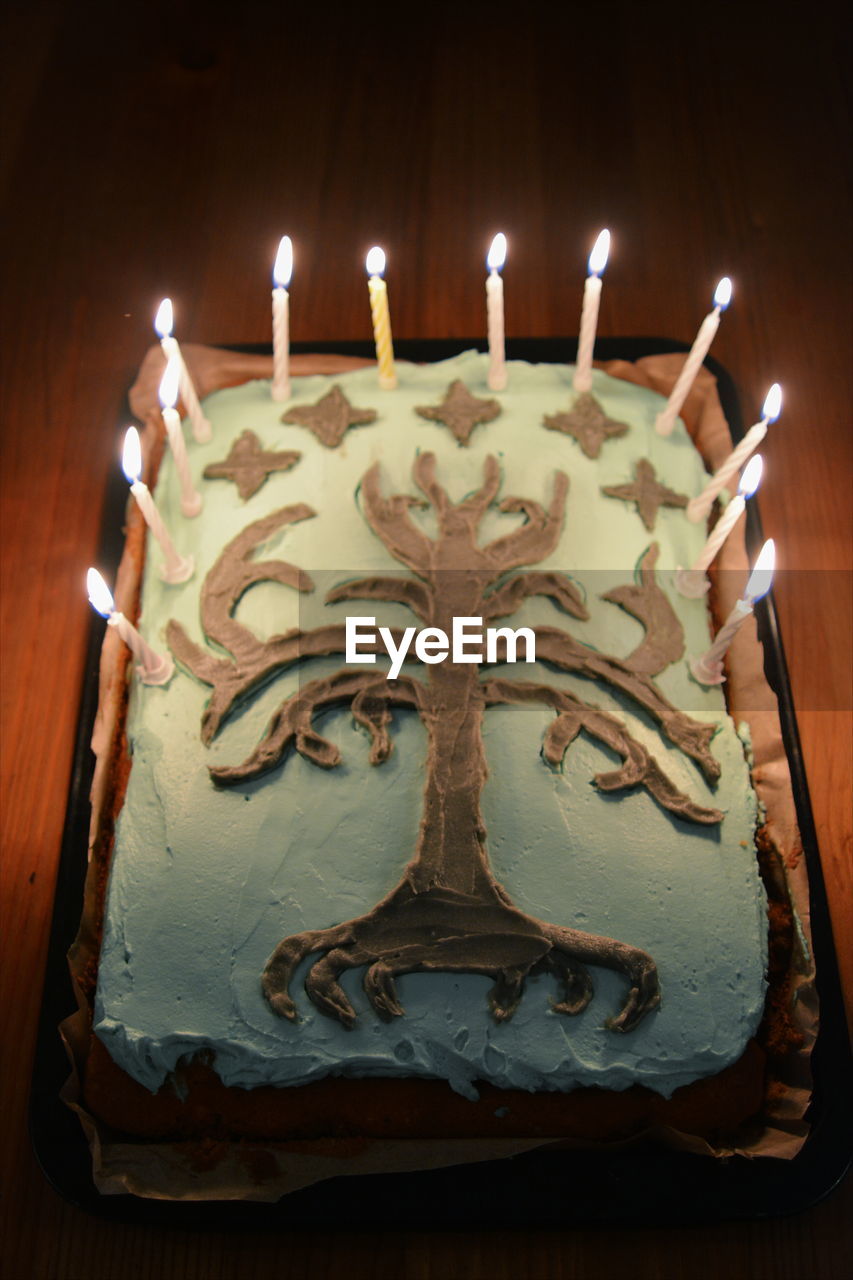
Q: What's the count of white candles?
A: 11